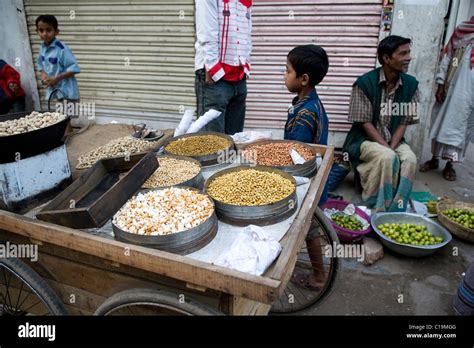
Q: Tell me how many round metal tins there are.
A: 5